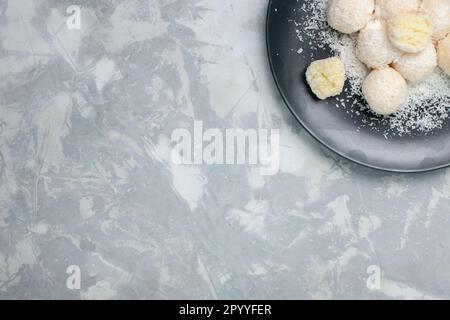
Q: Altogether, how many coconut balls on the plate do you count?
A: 9